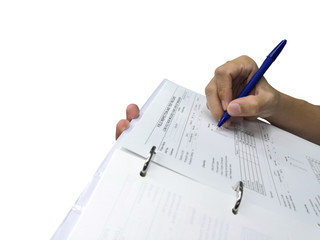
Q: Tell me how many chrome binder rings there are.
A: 2